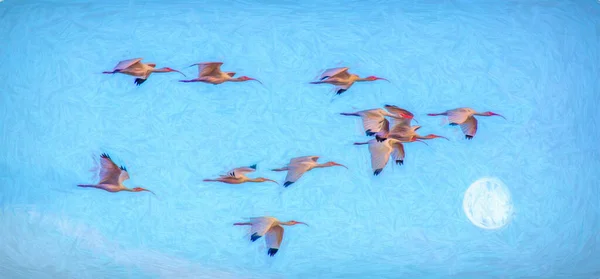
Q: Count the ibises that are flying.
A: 11